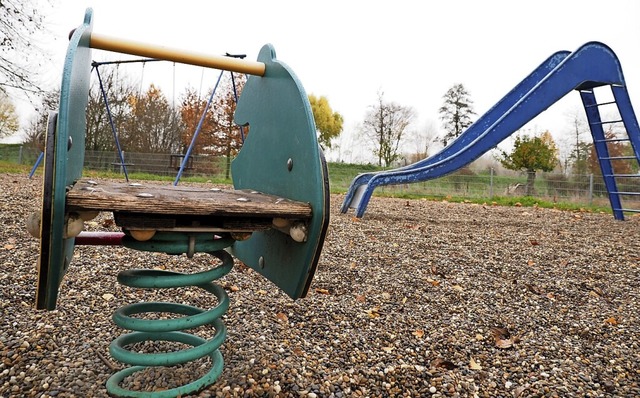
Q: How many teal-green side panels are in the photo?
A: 2